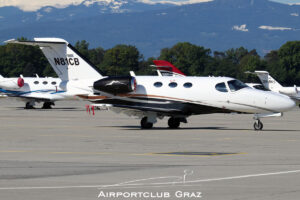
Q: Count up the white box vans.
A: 0